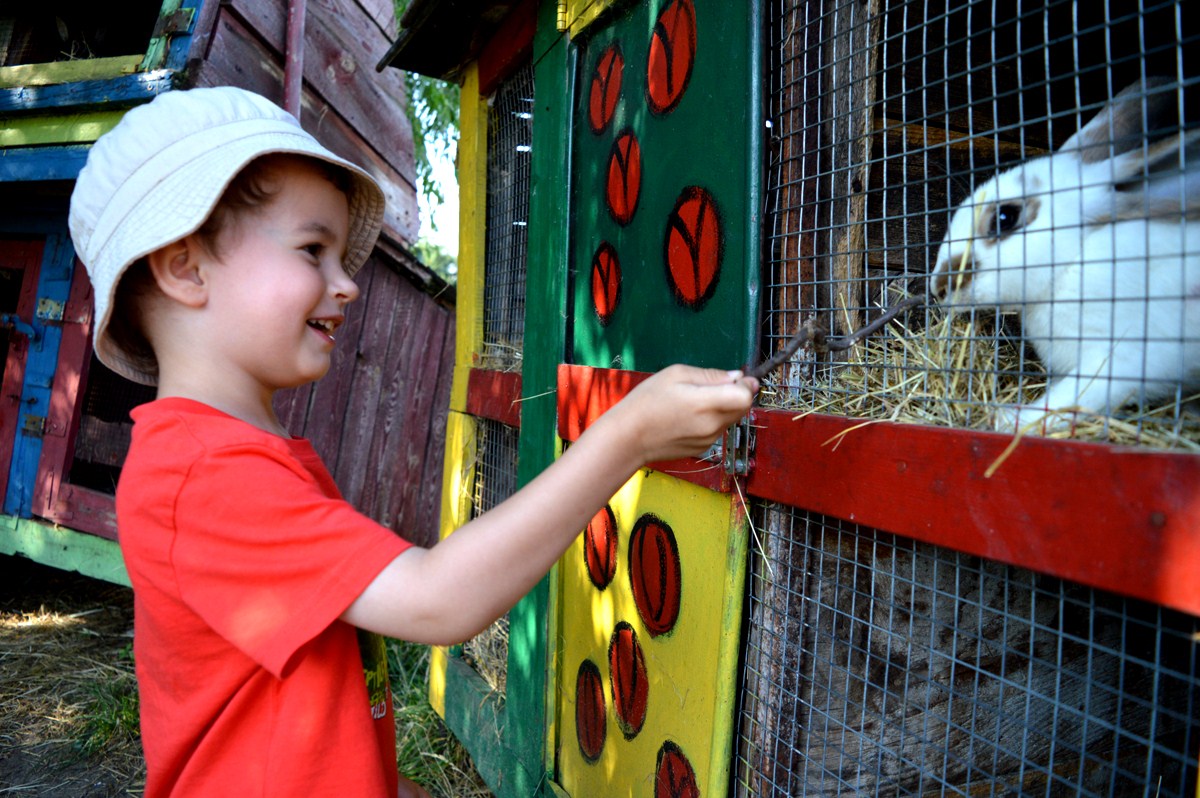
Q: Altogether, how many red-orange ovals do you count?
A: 10